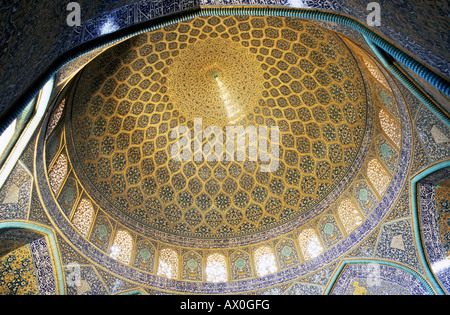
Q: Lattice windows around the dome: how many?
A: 12